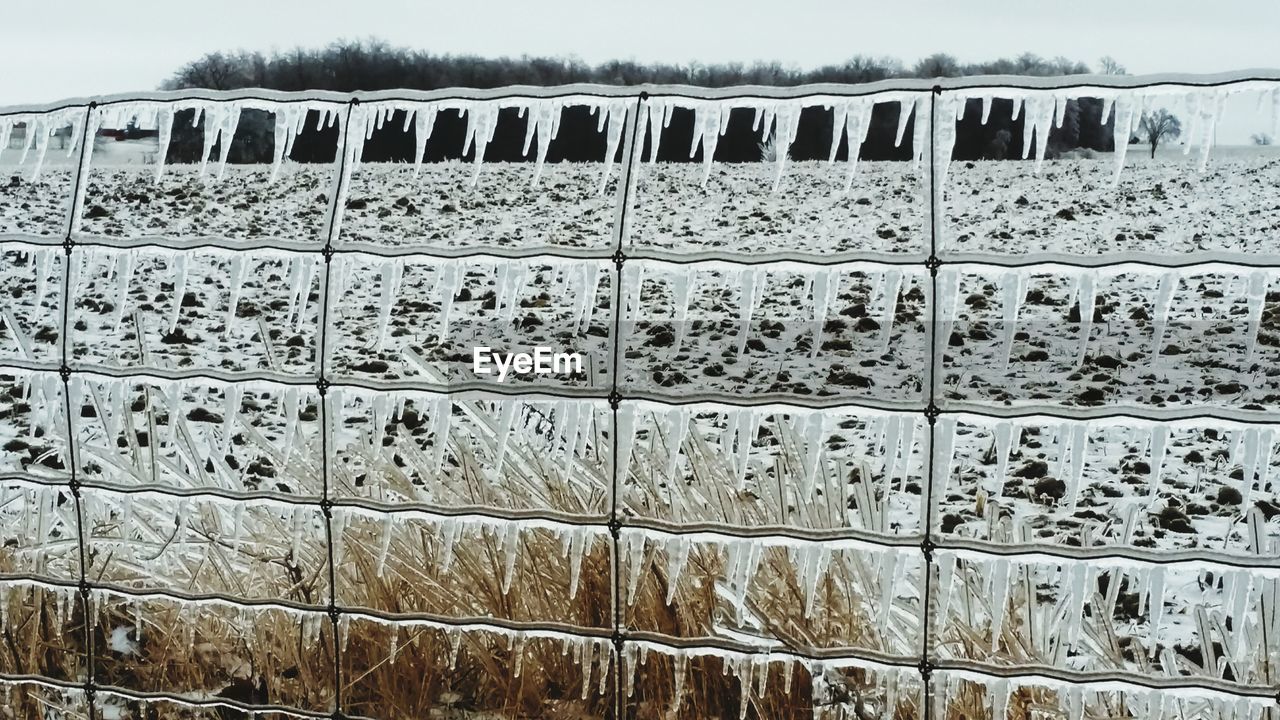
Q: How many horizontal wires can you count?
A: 6